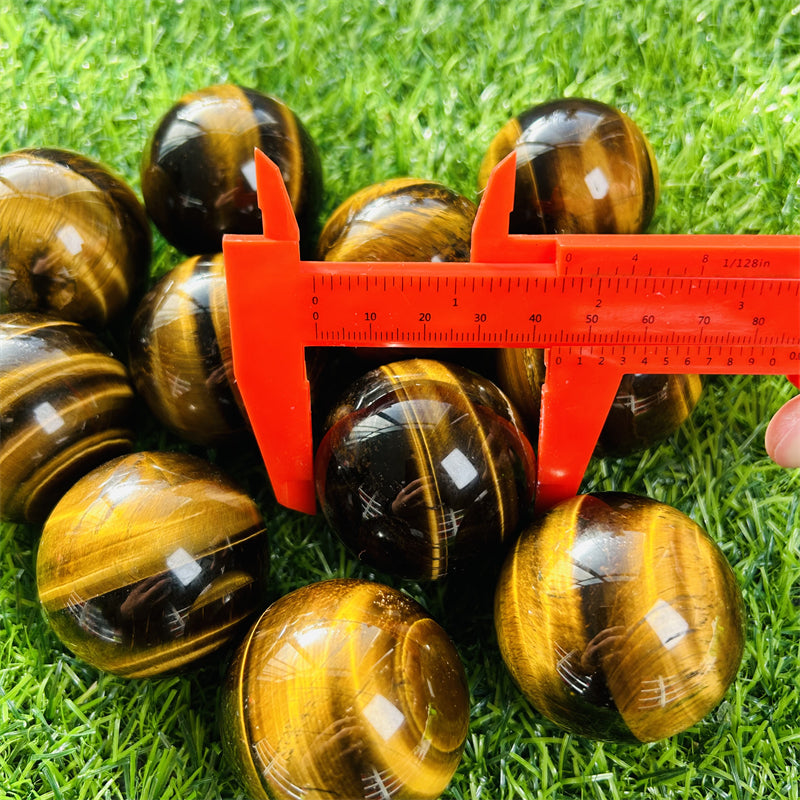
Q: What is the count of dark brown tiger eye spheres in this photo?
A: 11